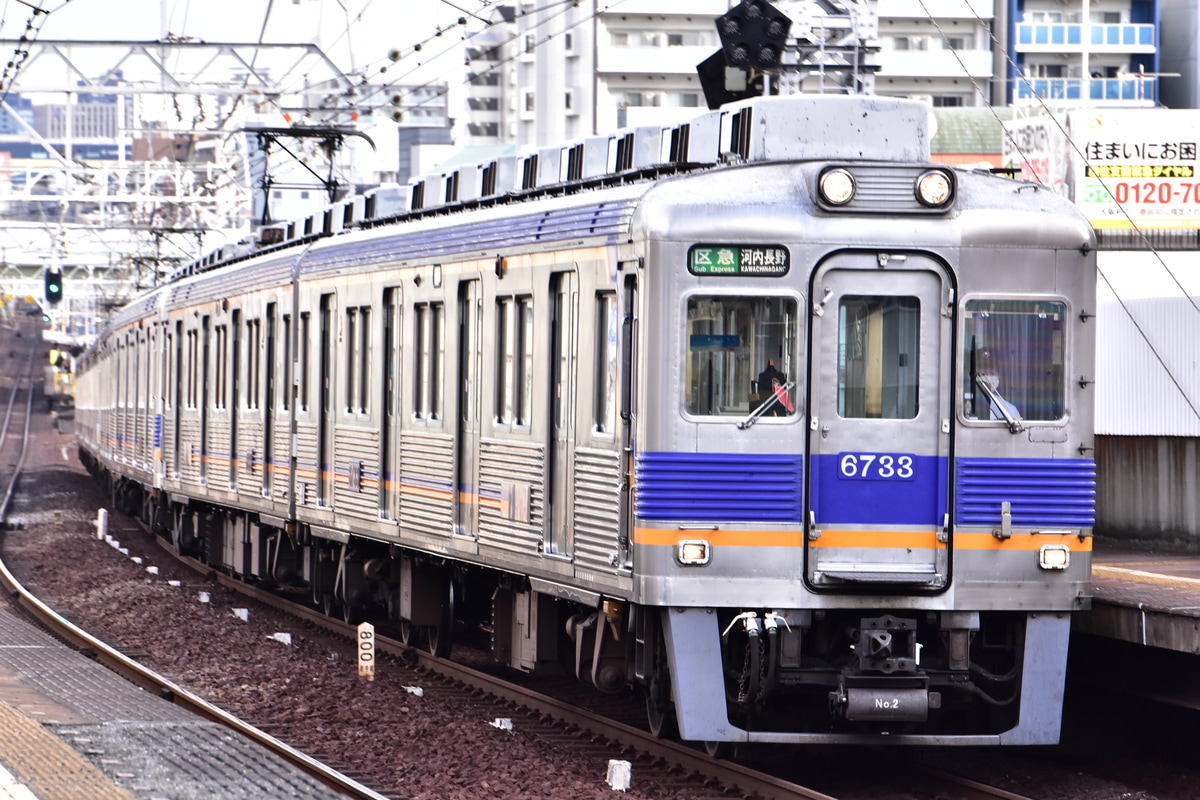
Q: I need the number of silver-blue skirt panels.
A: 2